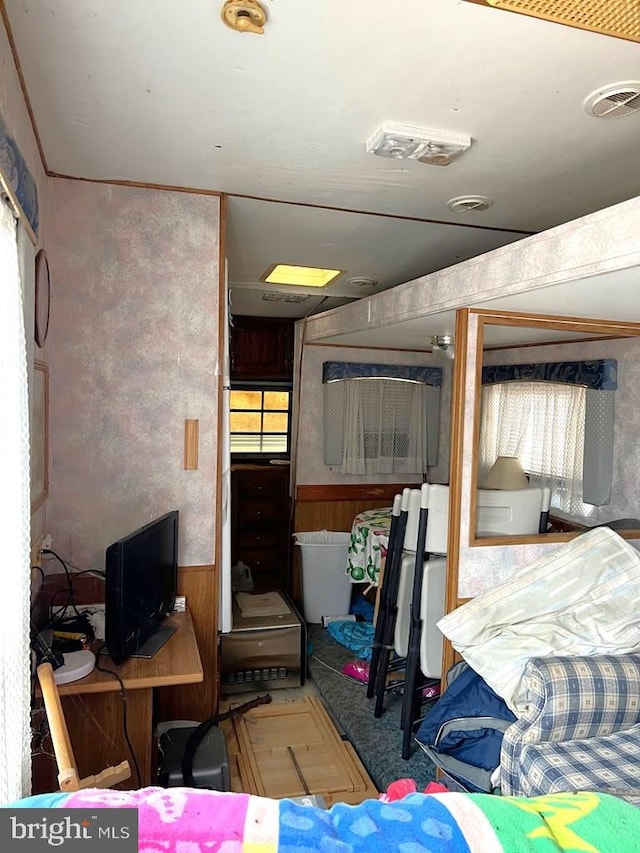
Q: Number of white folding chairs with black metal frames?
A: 3